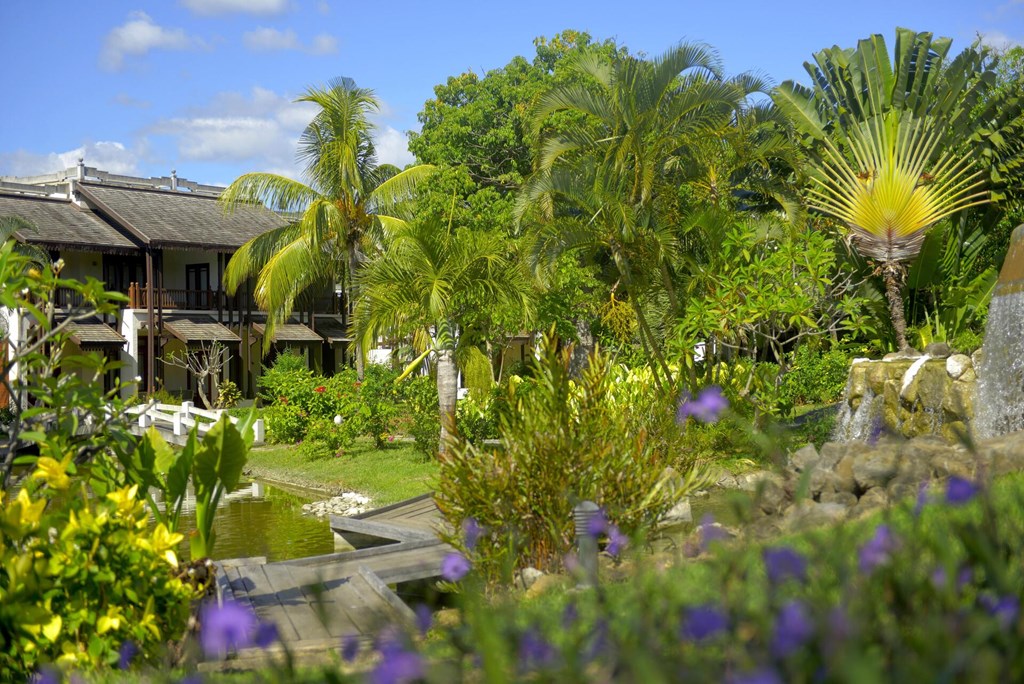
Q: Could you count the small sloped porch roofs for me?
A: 4